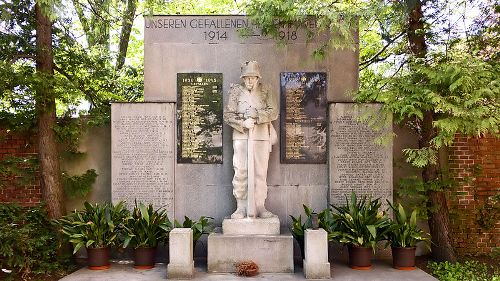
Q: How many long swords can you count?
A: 1